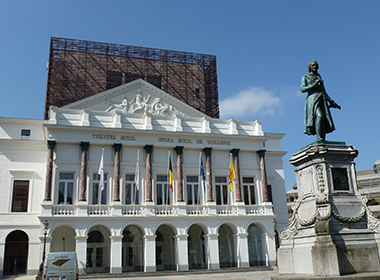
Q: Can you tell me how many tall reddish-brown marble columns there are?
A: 8